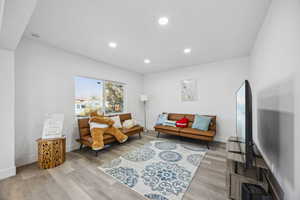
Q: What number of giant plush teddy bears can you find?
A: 1